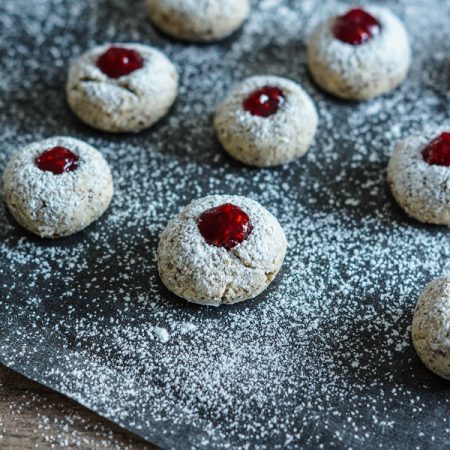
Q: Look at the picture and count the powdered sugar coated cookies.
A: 8